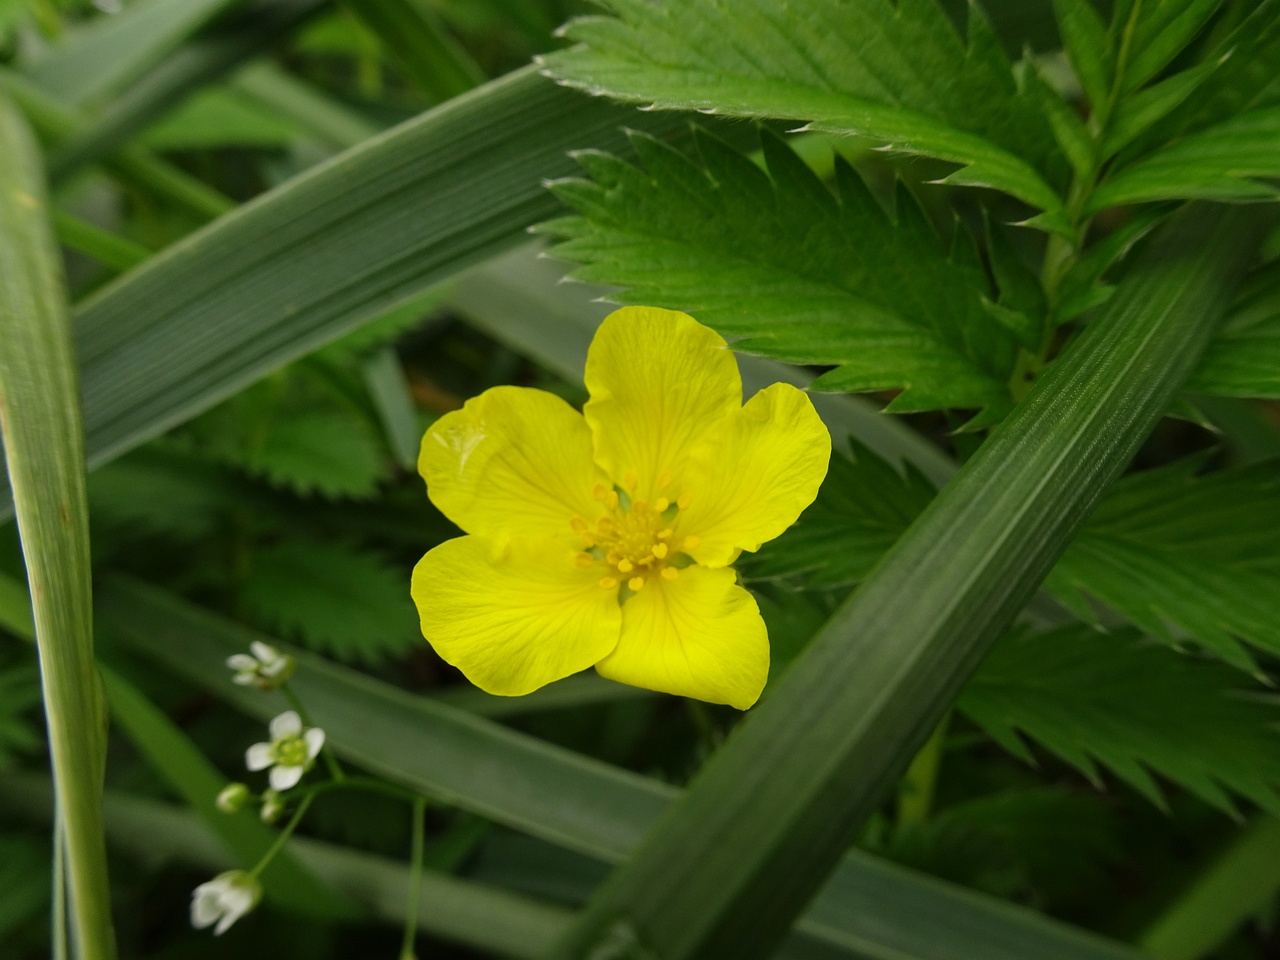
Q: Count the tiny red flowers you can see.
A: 0